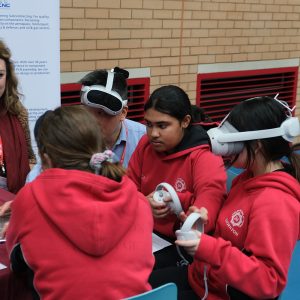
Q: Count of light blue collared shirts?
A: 1